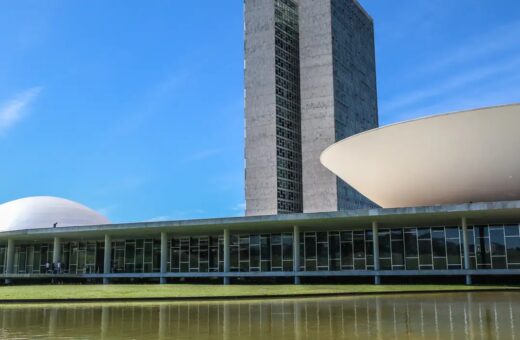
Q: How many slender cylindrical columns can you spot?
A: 8